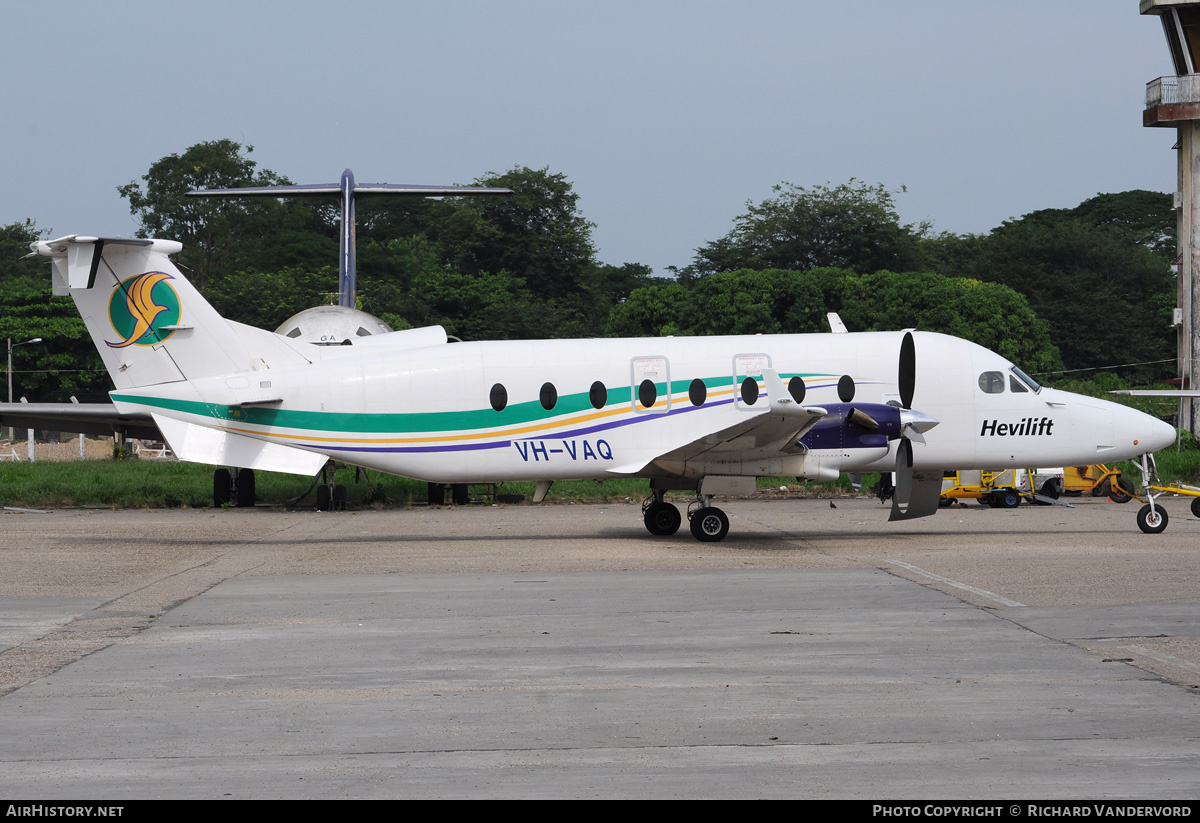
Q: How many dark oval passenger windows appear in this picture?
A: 8